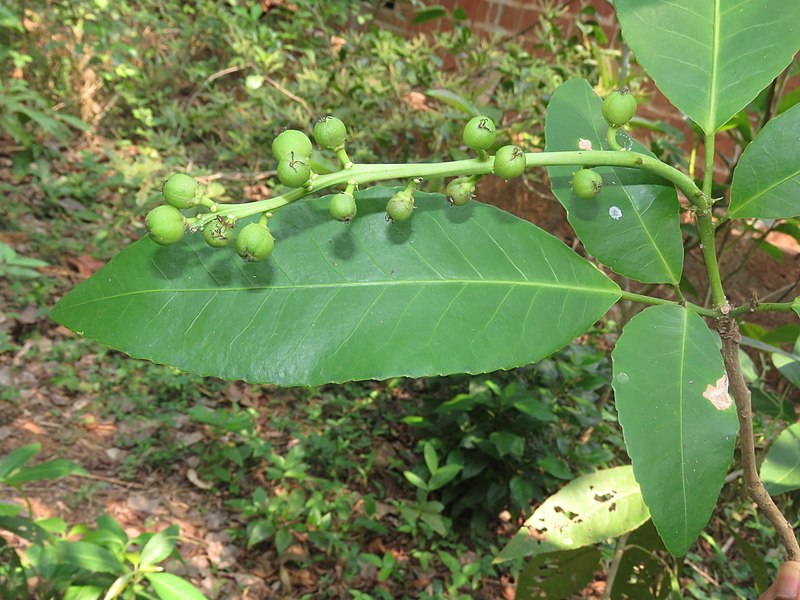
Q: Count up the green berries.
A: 14